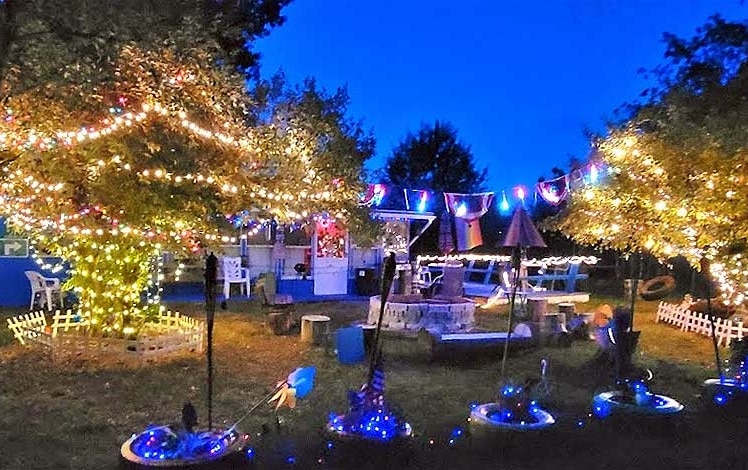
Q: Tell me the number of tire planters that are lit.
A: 5